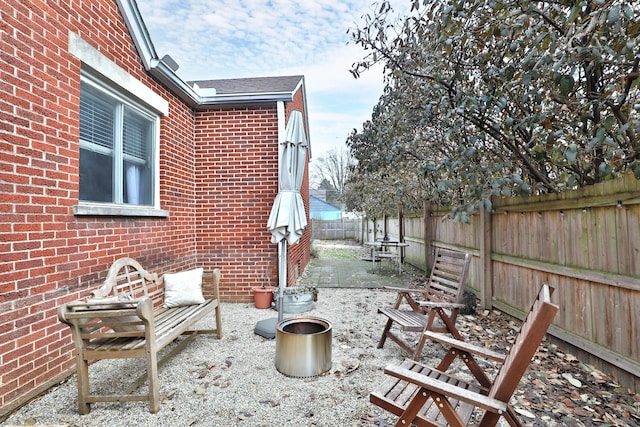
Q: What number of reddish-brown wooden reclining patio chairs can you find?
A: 2